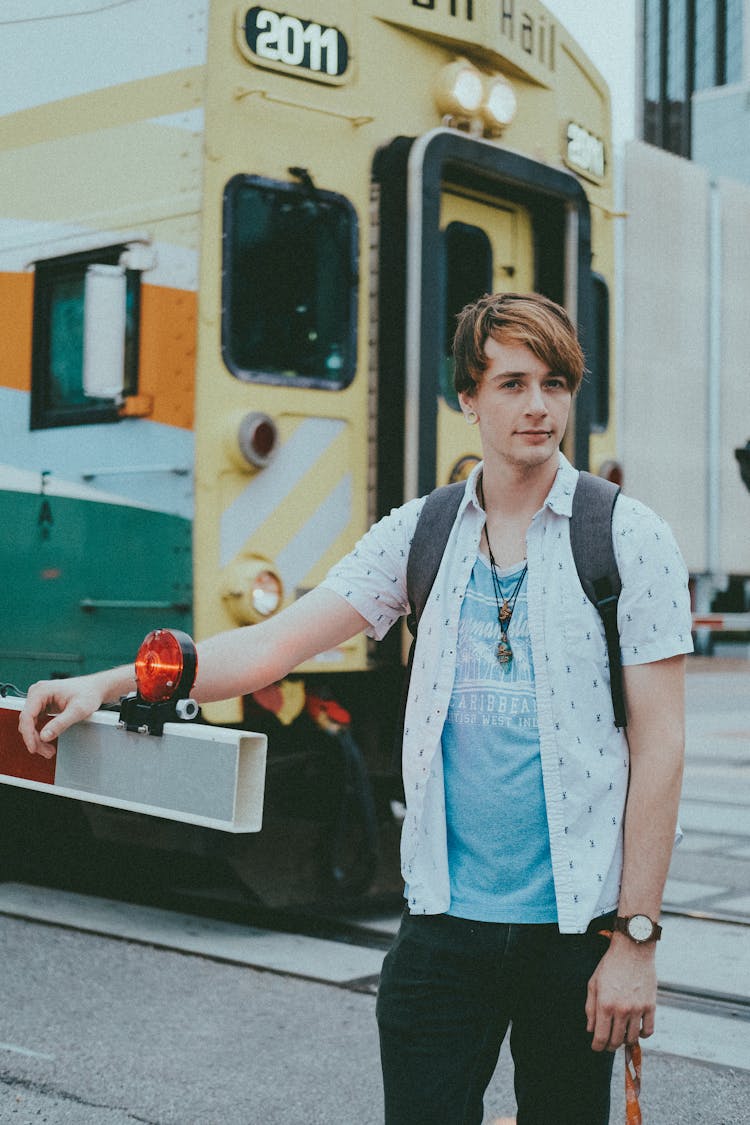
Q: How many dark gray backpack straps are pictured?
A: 2